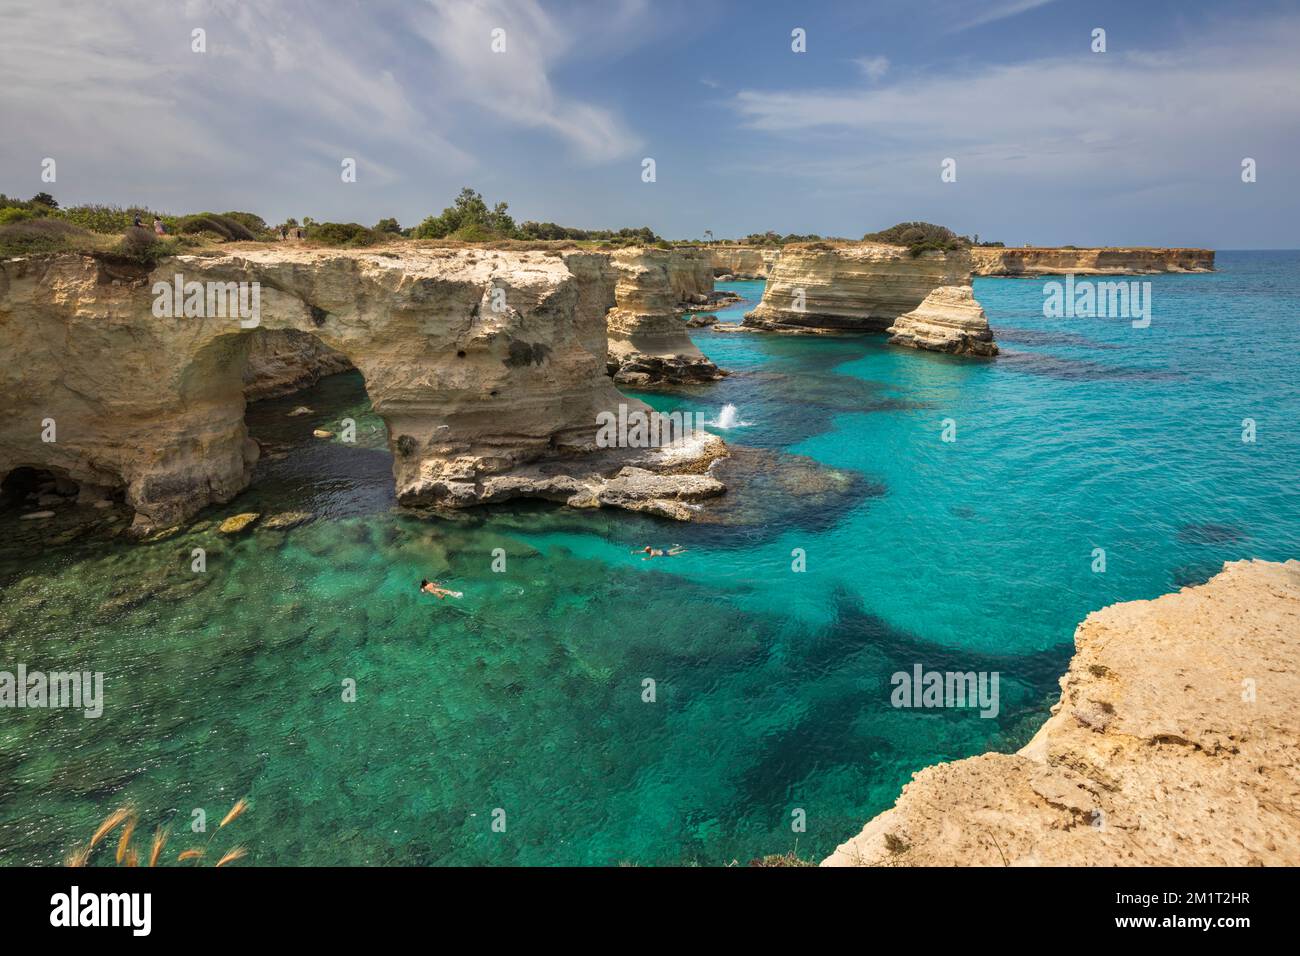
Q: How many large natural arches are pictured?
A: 1